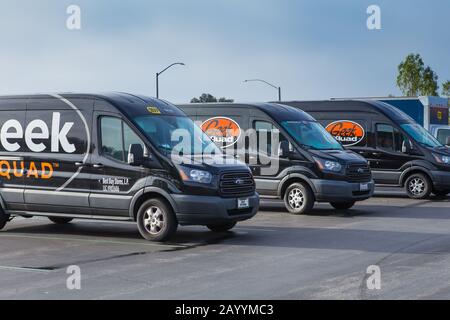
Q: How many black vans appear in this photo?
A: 3